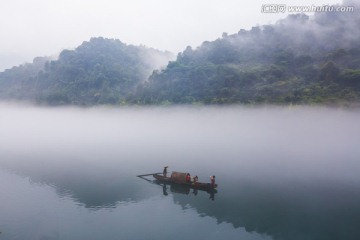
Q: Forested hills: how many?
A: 2